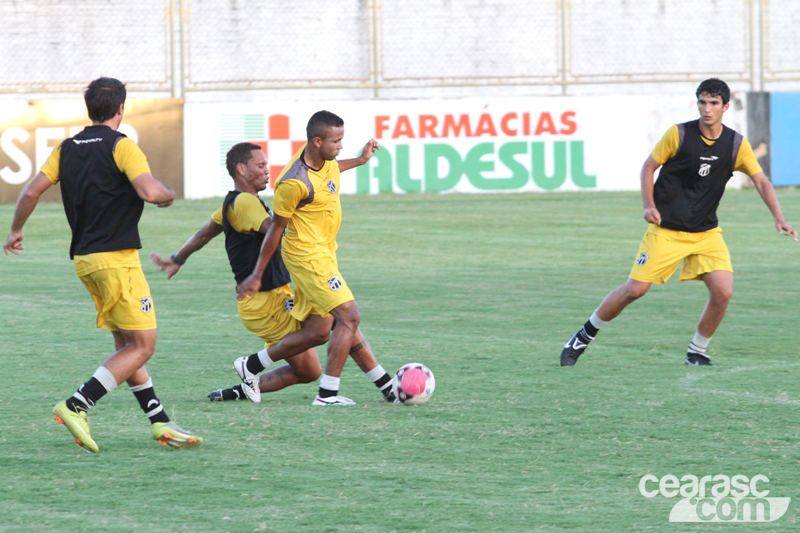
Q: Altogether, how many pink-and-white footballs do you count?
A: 1